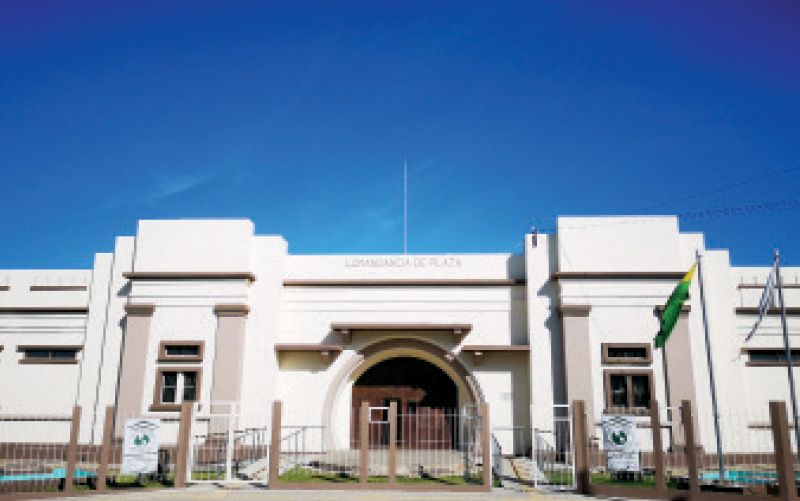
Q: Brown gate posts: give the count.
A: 11